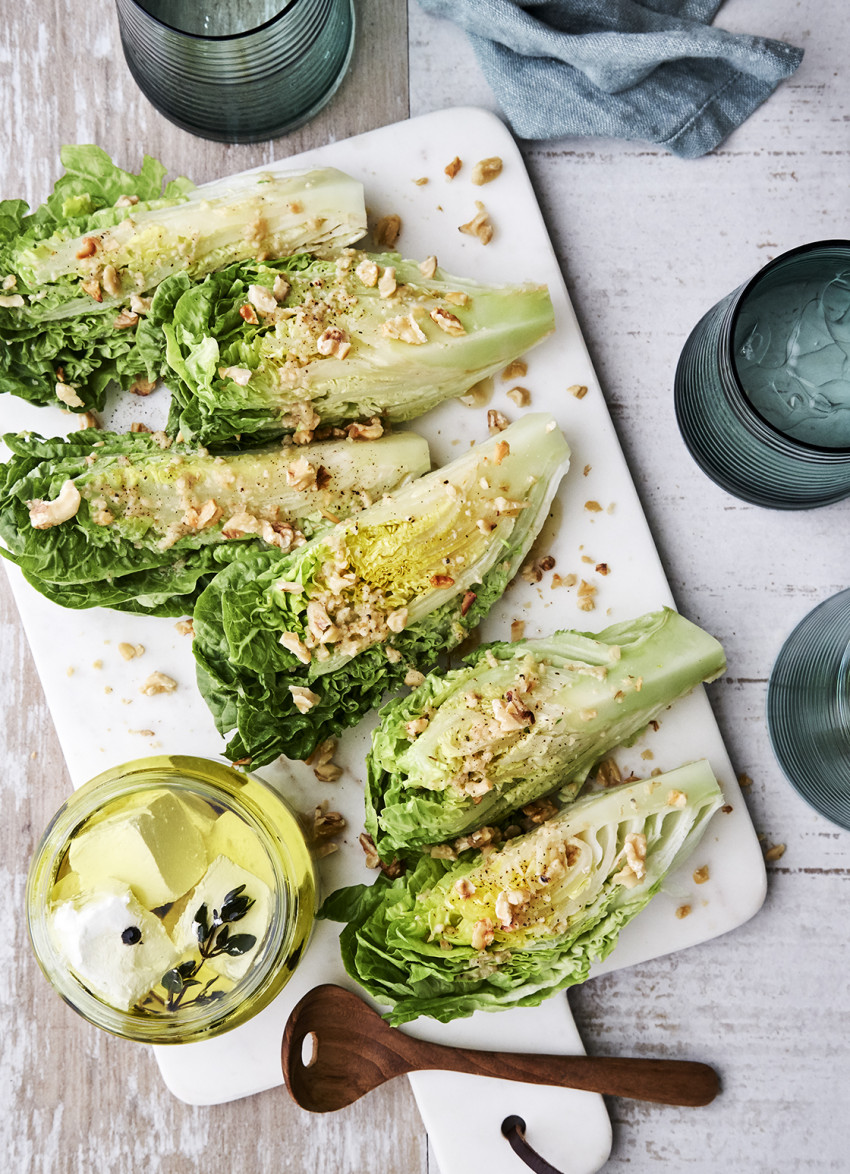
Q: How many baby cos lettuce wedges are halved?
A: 6